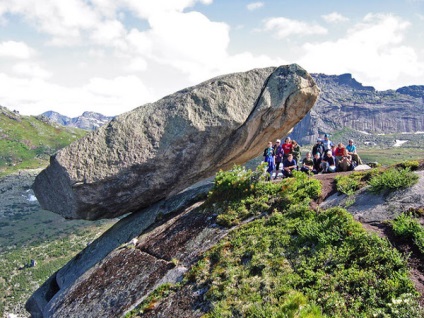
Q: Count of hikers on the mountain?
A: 14